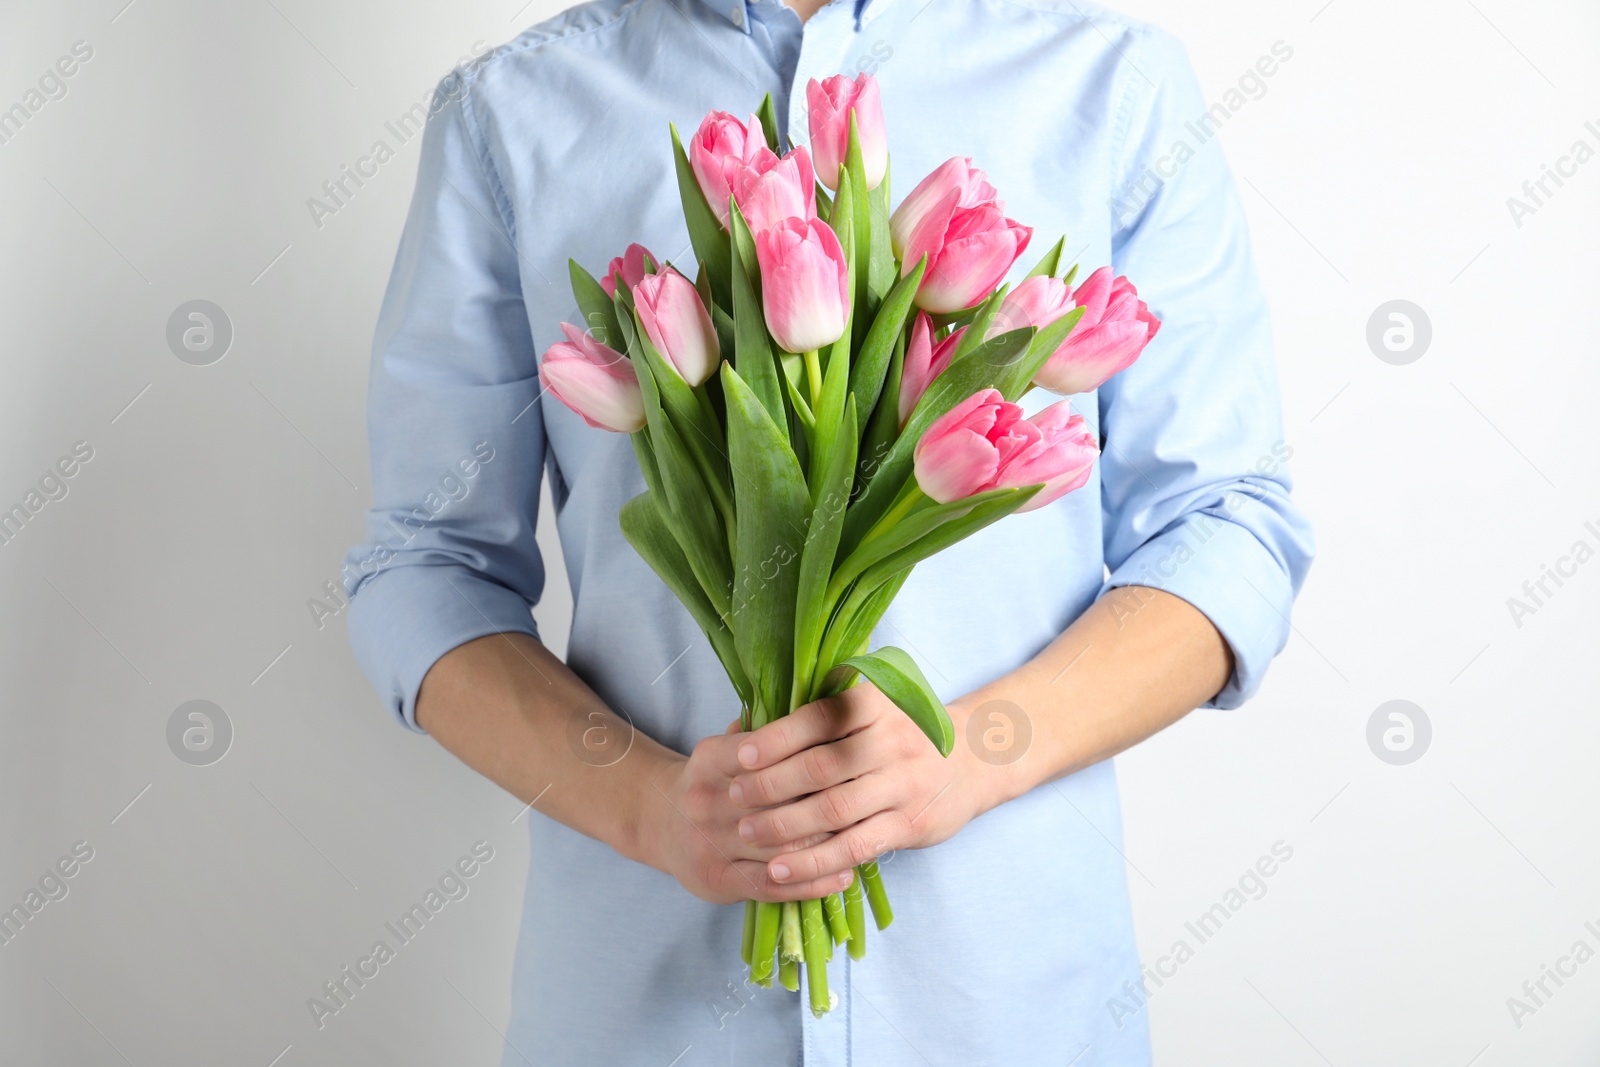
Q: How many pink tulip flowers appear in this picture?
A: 14